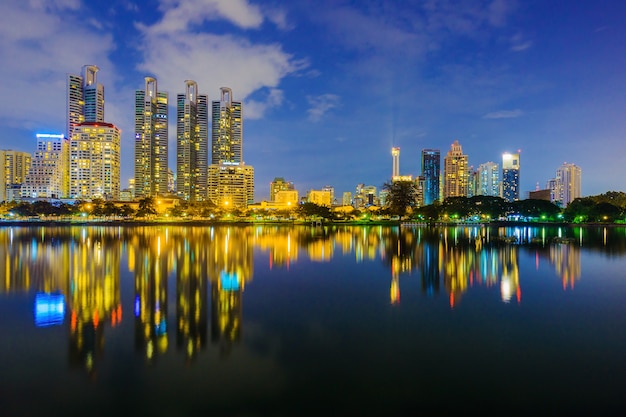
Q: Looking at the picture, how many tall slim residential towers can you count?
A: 4